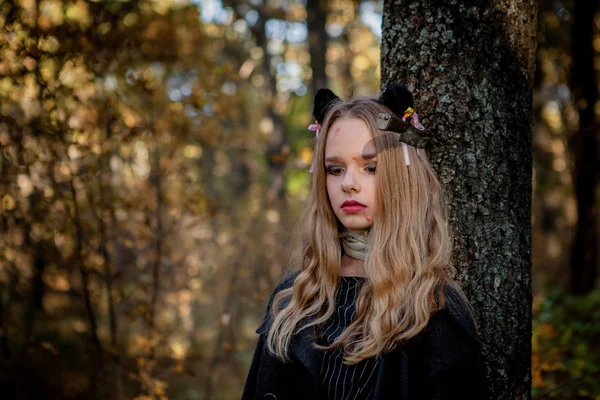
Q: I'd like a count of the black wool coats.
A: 1